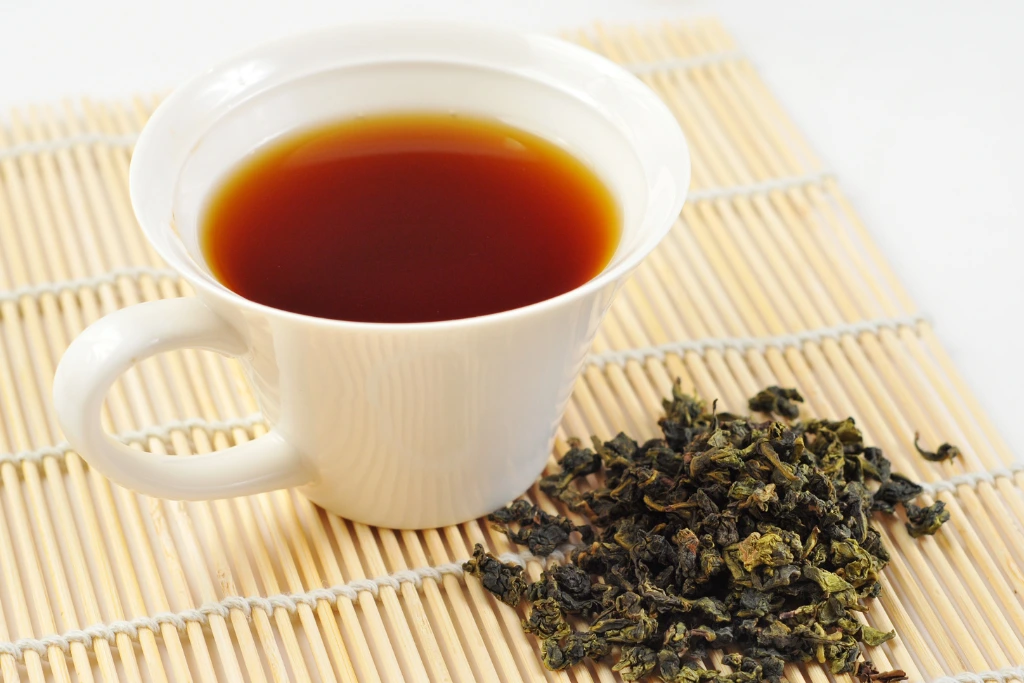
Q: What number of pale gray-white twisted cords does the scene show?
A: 5